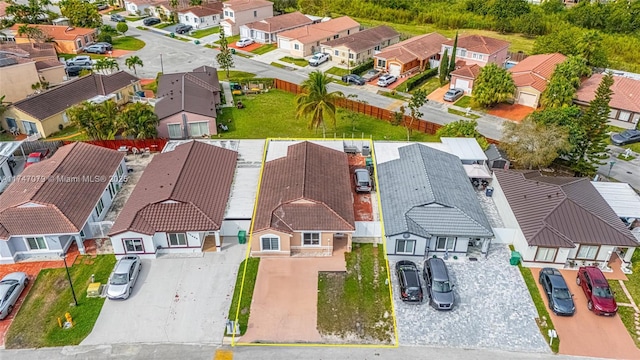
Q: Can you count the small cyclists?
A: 0